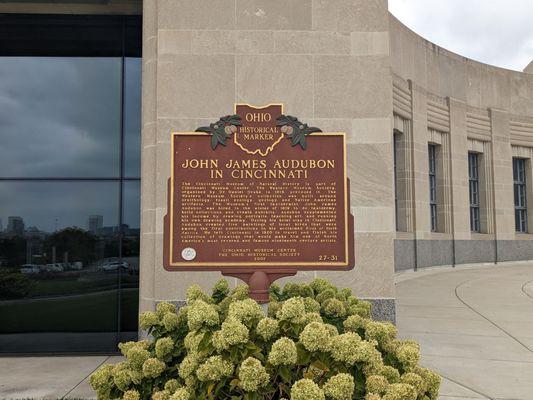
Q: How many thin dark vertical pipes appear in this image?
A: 3